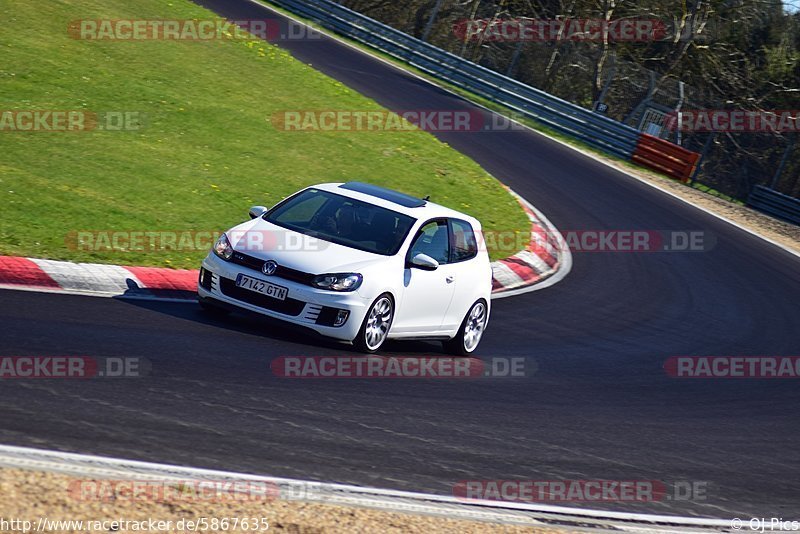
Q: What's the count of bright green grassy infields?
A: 1